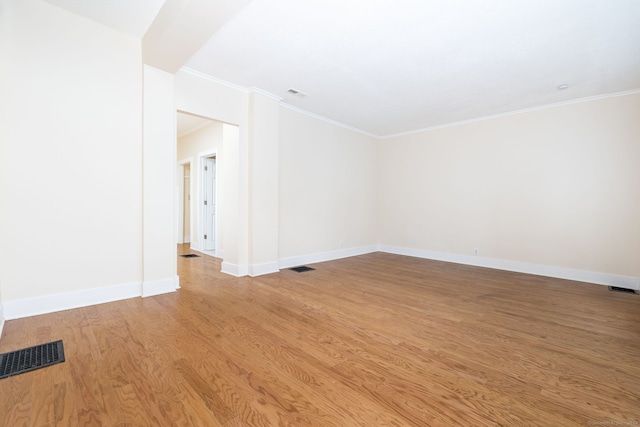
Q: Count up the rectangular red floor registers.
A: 0